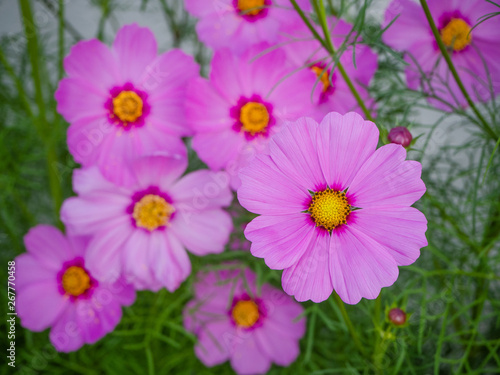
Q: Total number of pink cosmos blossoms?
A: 9